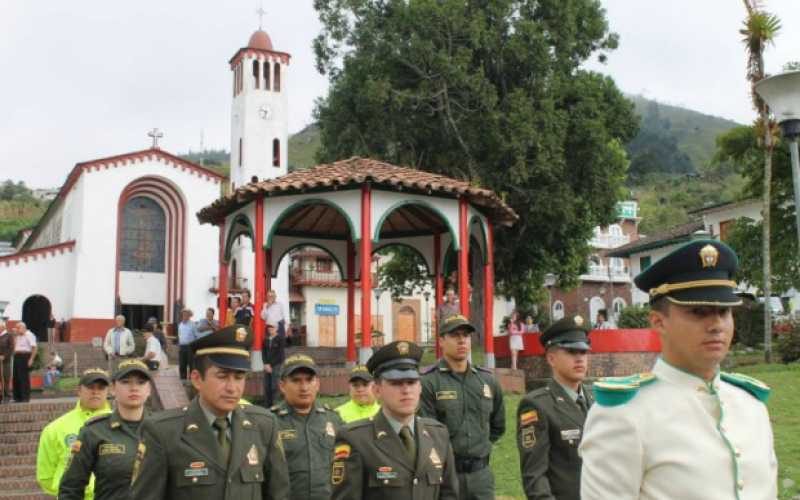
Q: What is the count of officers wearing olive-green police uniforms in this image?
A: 6